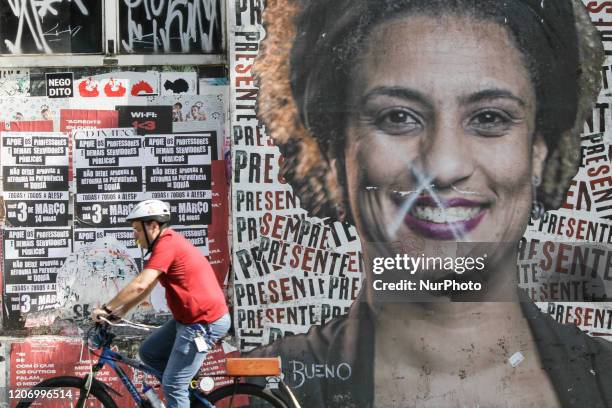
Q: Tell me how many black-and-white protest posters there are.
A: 6